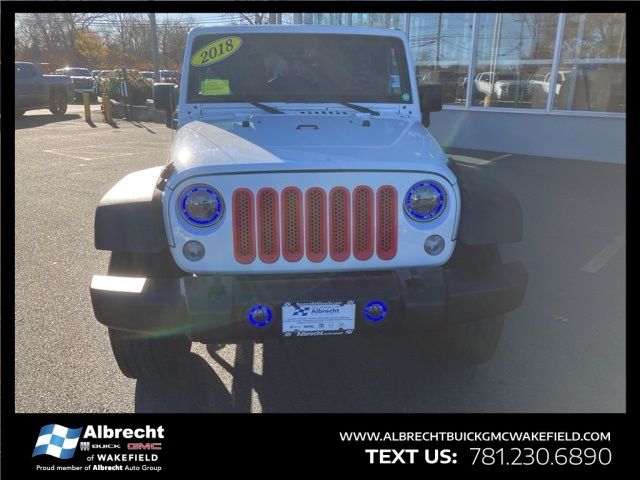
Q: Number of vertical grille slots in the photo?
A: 7